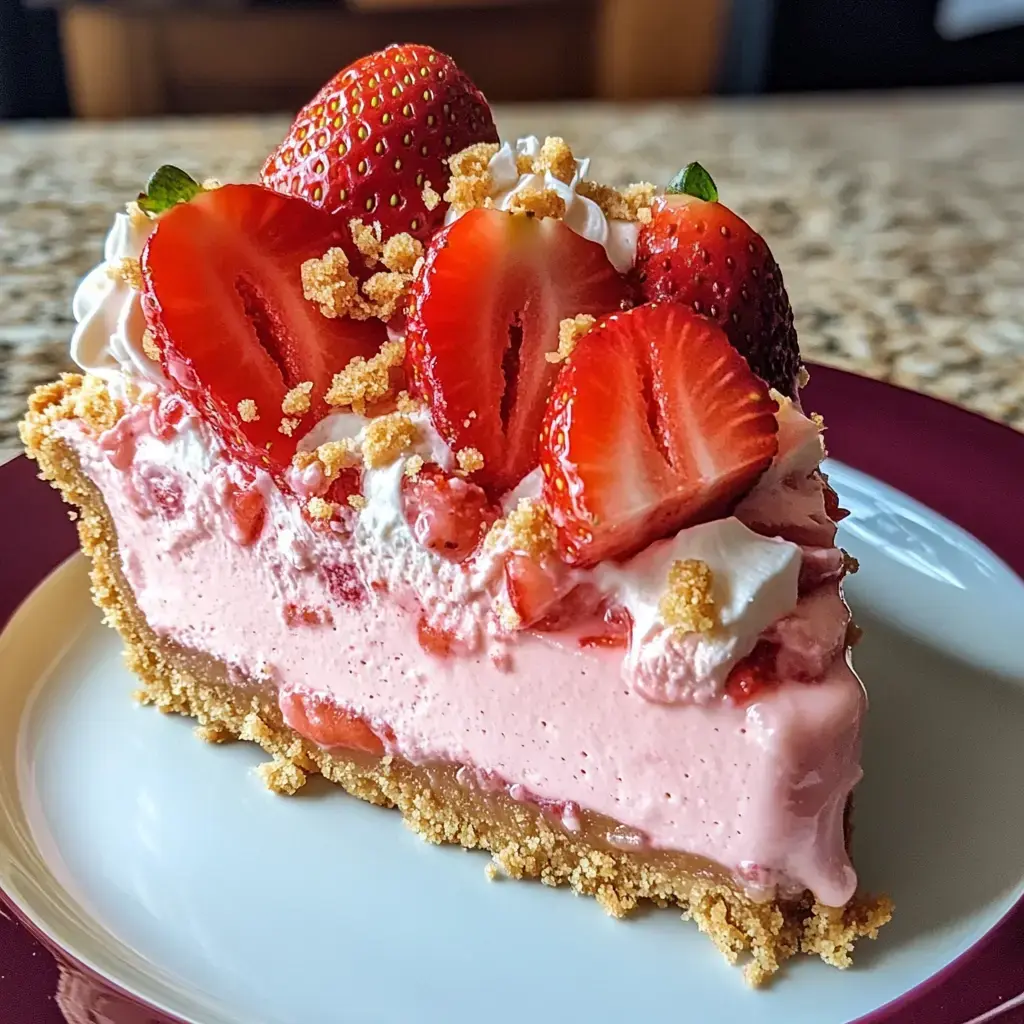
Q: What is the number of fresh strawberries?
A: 5